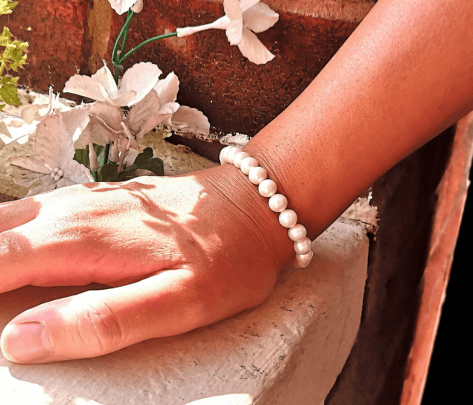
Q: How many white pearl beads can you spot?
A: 12